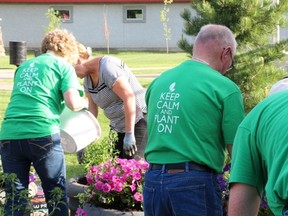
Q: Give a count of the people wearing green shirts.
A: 3